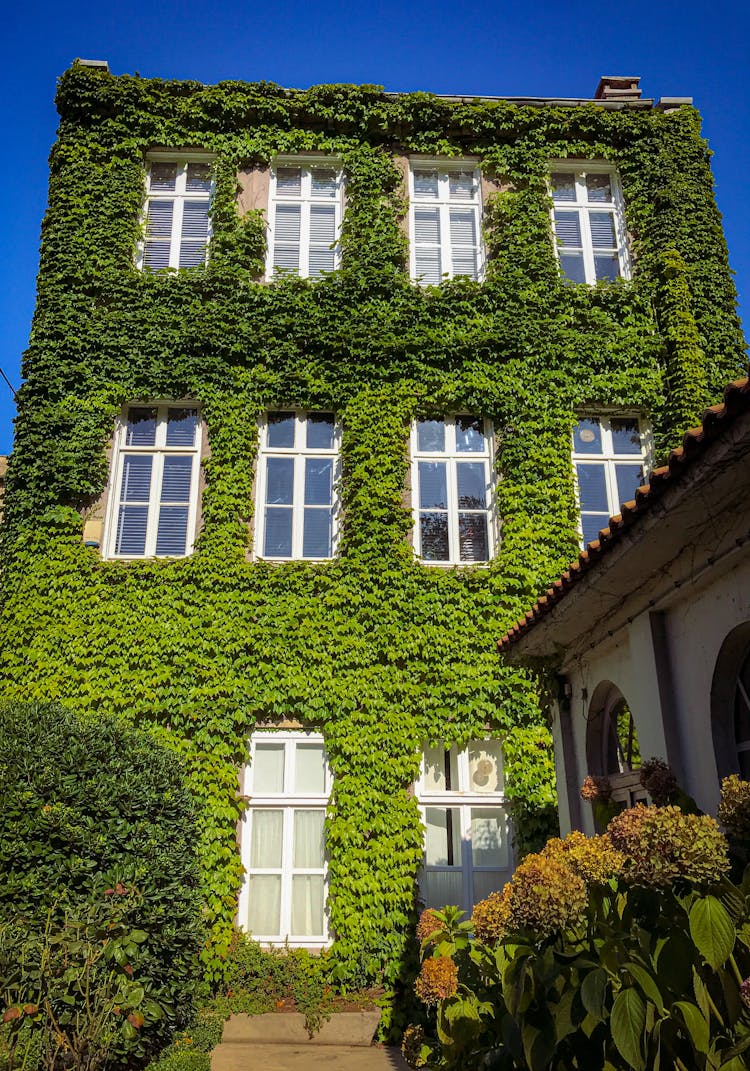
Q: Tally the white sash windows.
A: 10